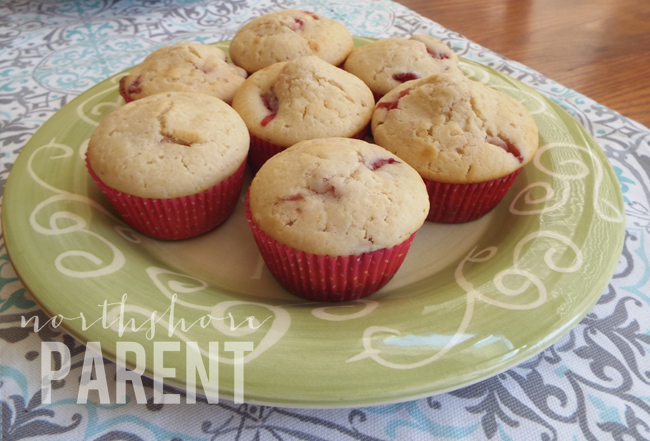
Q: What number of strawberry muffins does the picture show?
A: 7